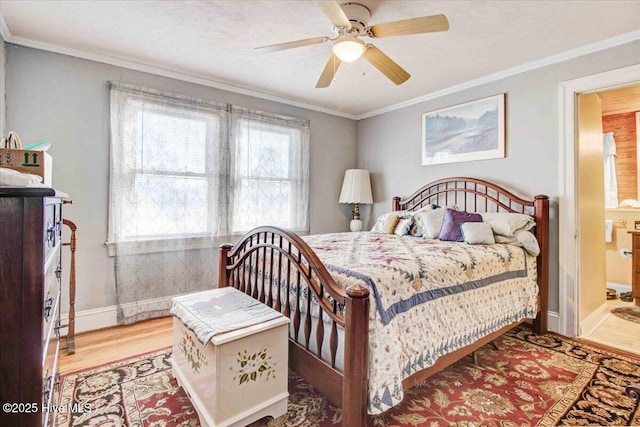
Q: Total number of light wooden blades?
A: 5